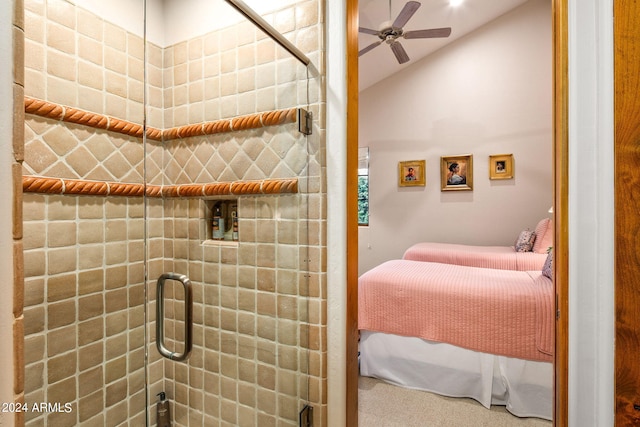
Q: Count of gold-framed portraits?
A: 3